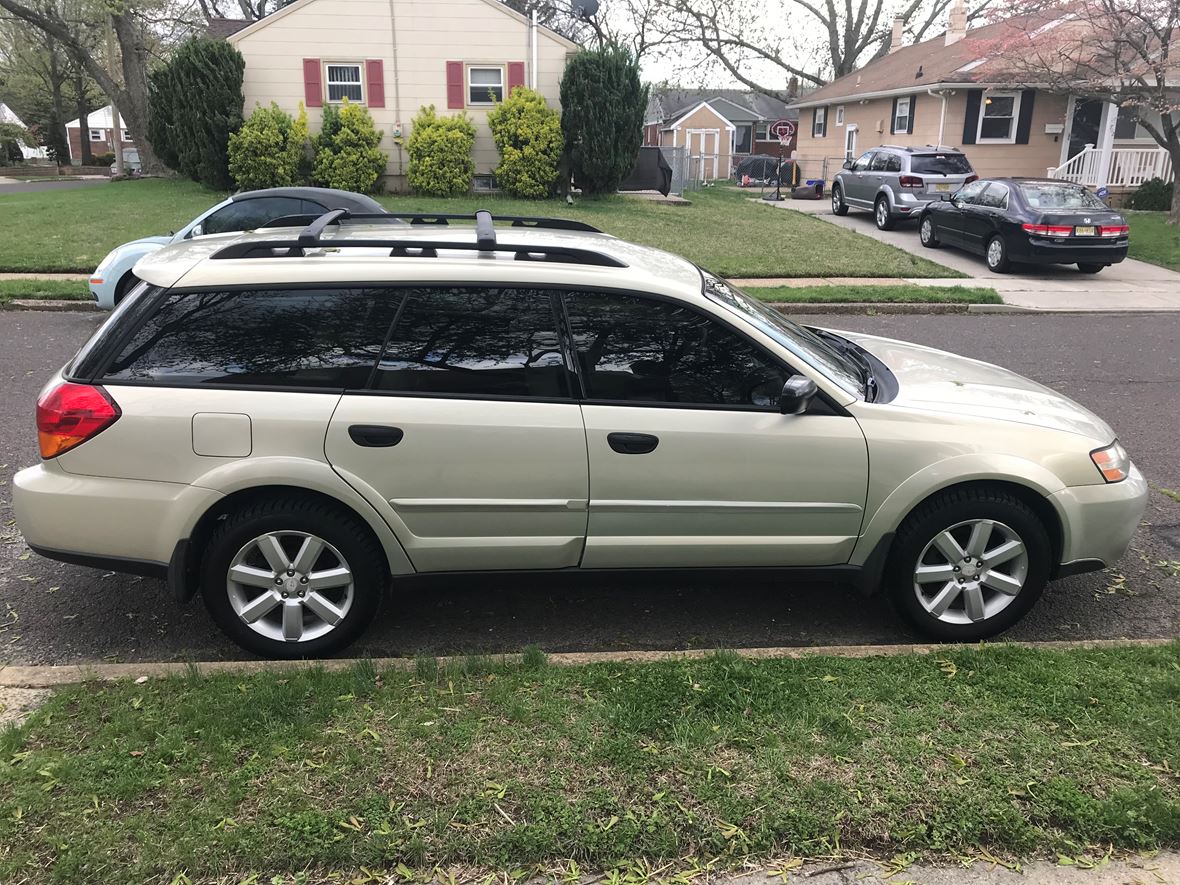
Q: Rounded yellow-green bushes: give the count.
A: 4